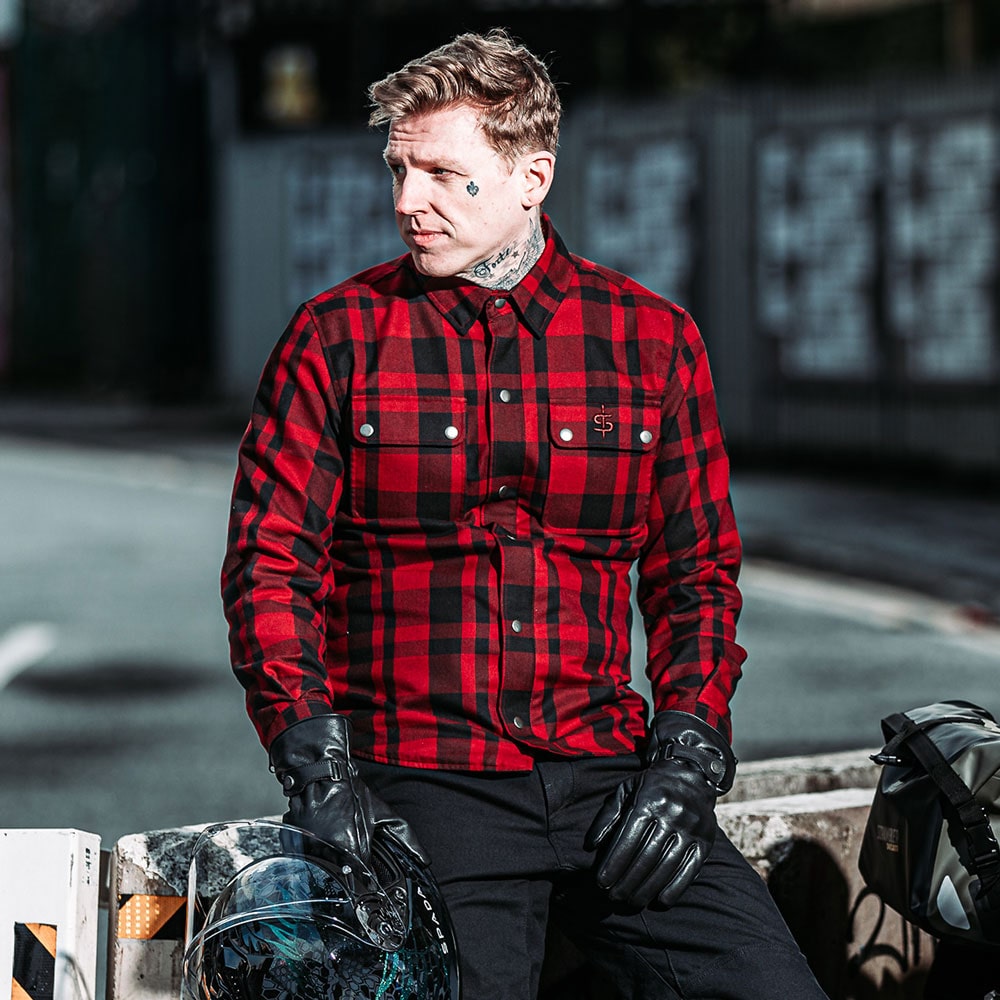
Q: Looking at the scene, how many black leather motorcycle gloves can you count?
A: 2